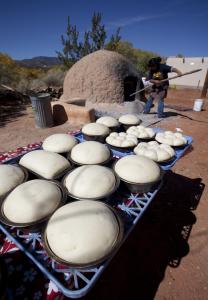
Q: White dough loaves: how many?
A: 15